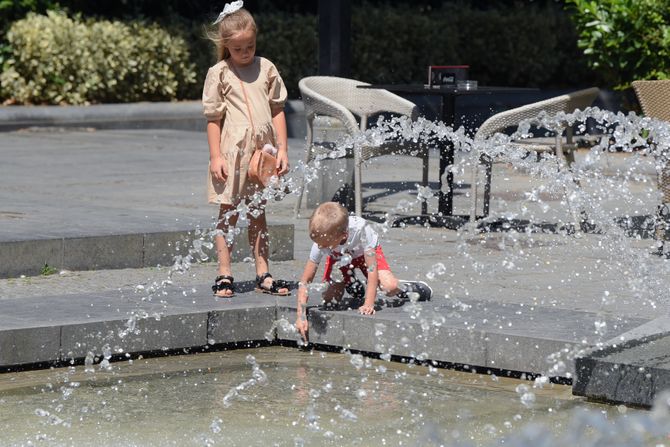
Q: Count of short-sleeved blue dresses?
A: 0